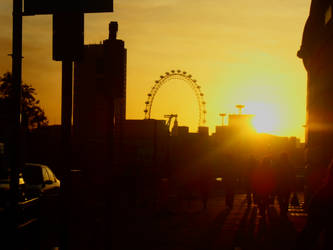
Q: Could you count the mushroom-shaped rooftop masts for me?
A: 2